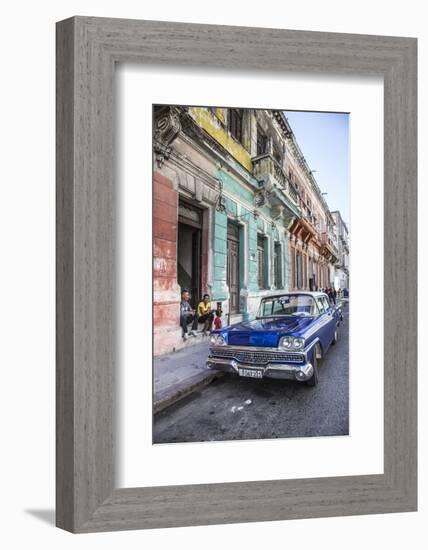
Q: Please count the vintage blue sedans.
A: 1